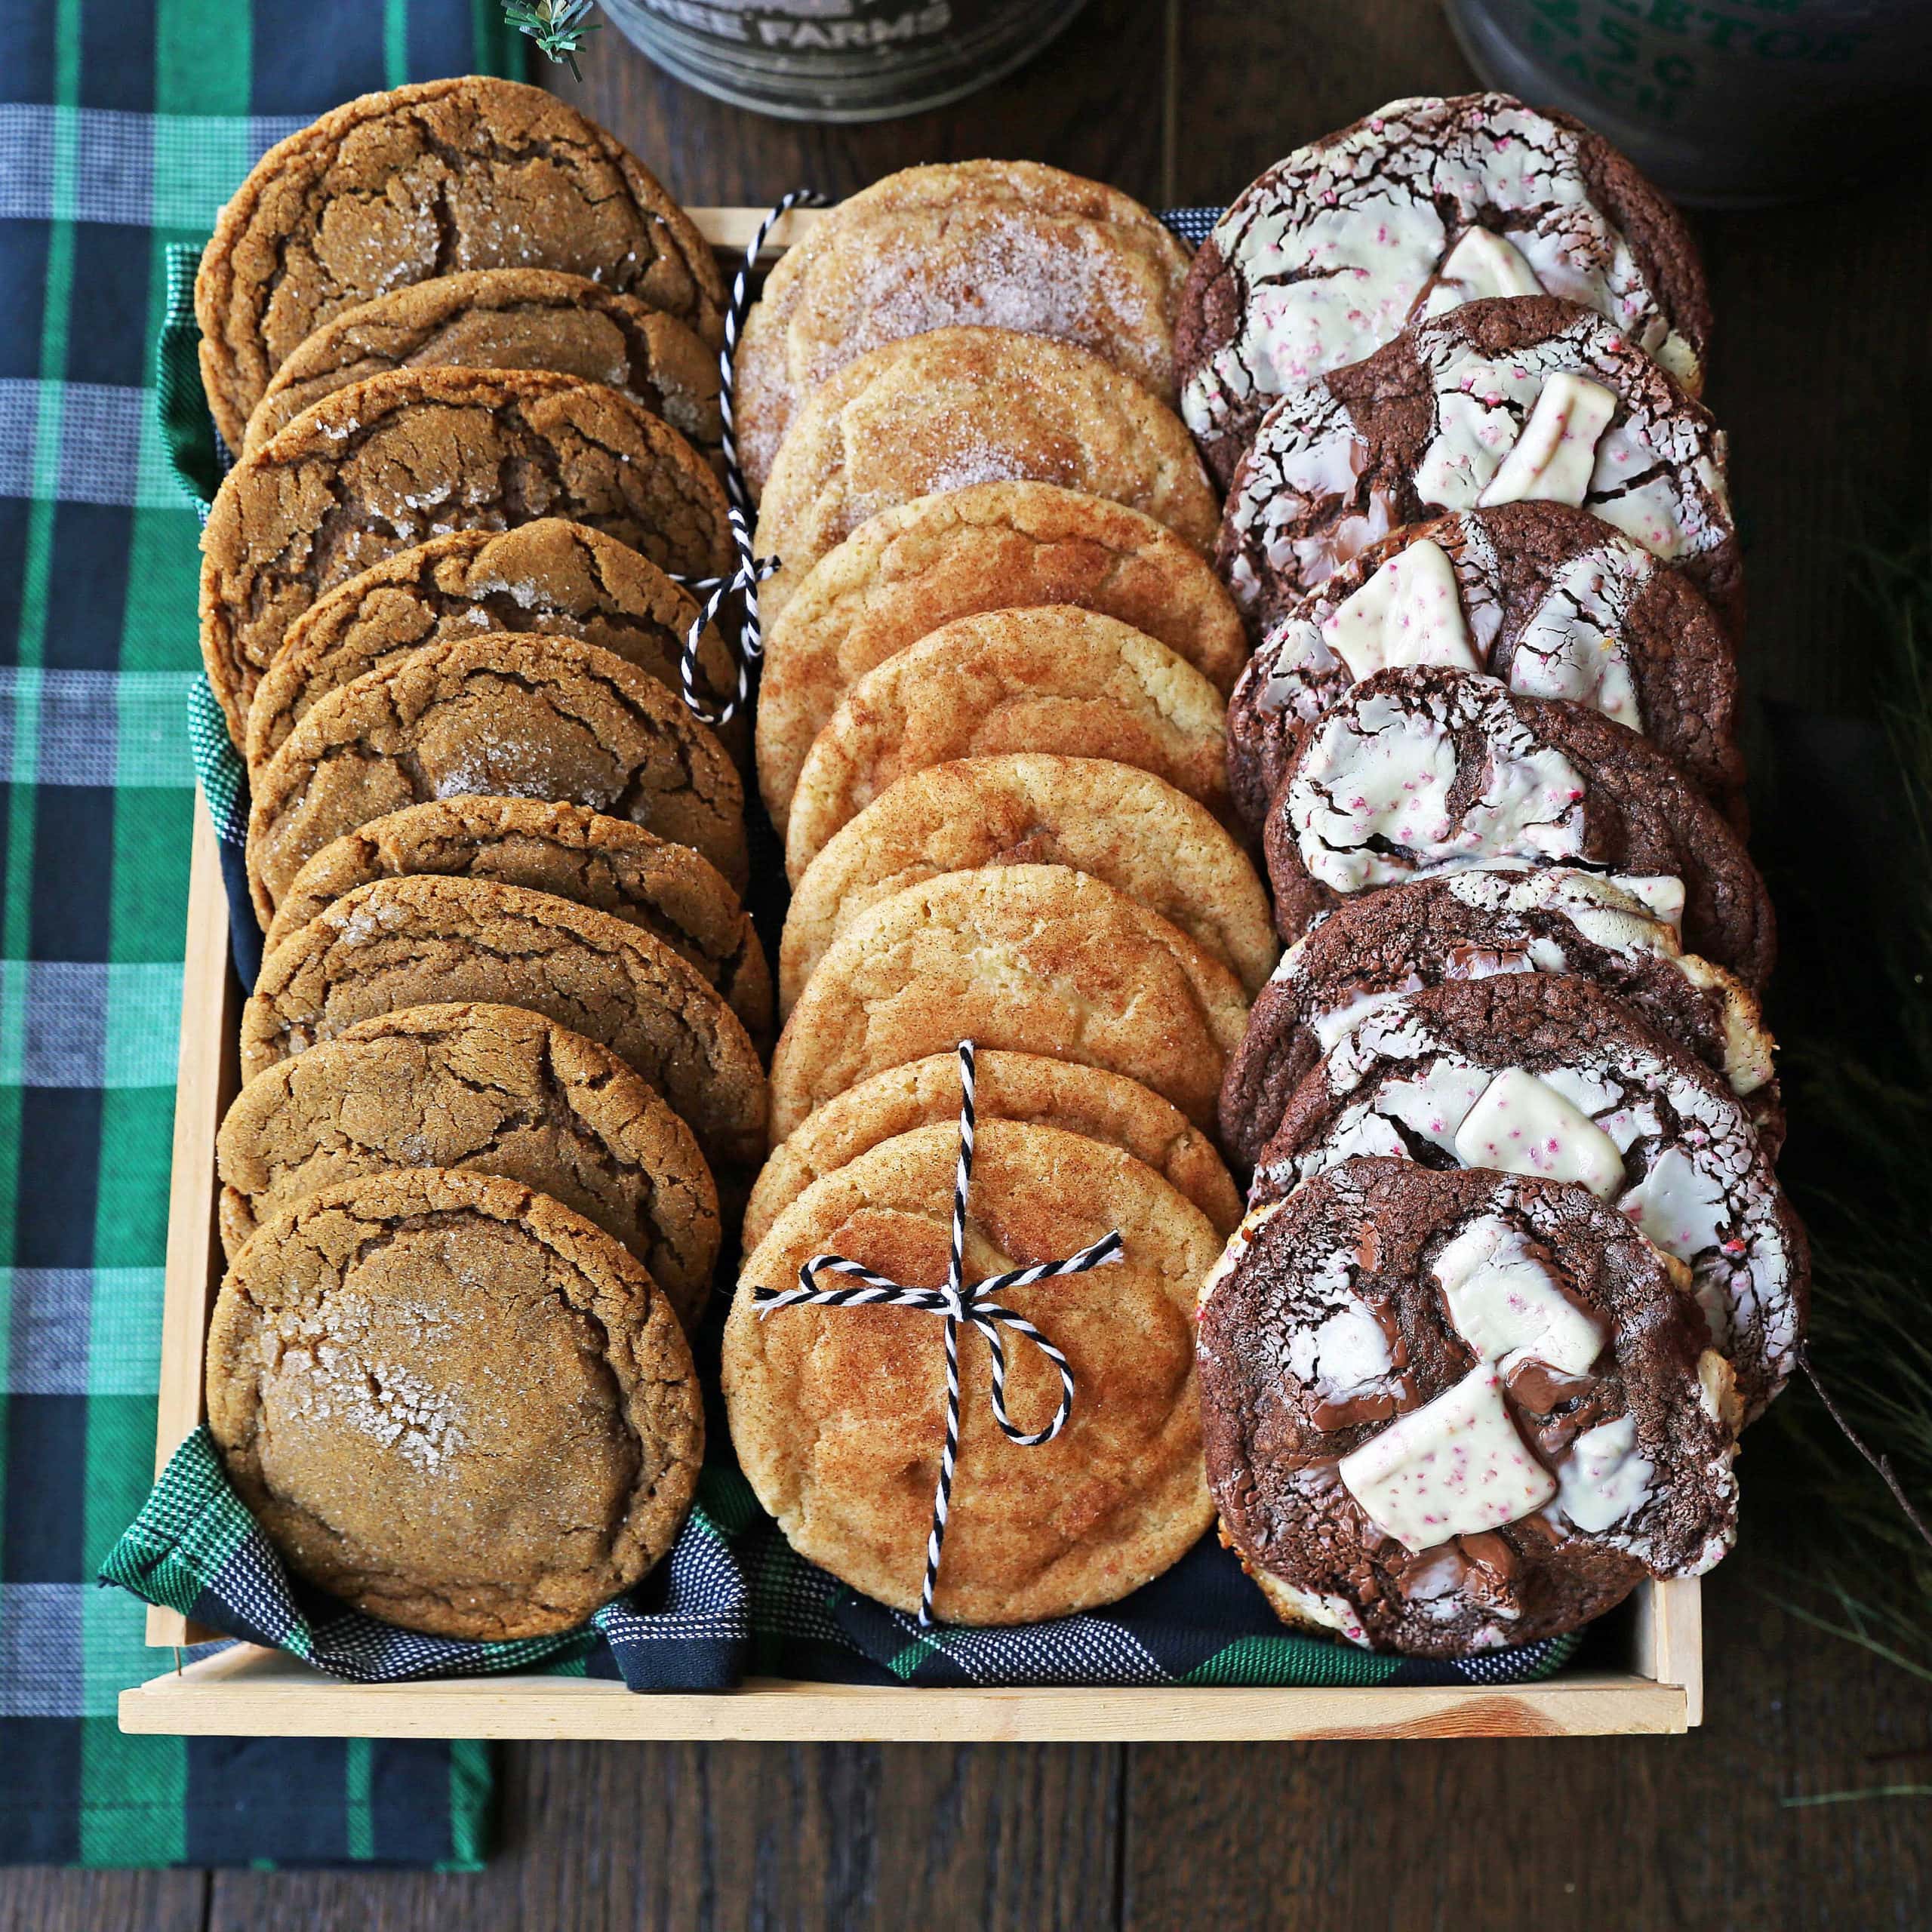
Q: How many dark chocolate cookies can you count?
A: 7